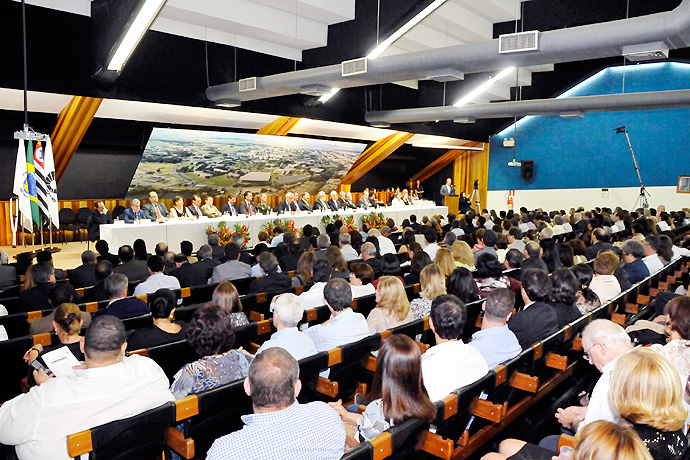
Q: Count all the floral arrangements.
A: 4